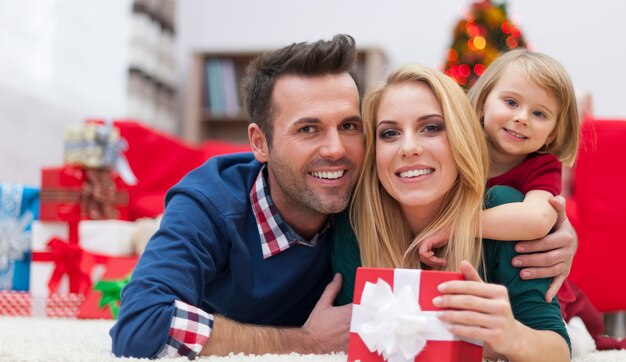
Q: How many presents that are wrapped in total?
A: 7